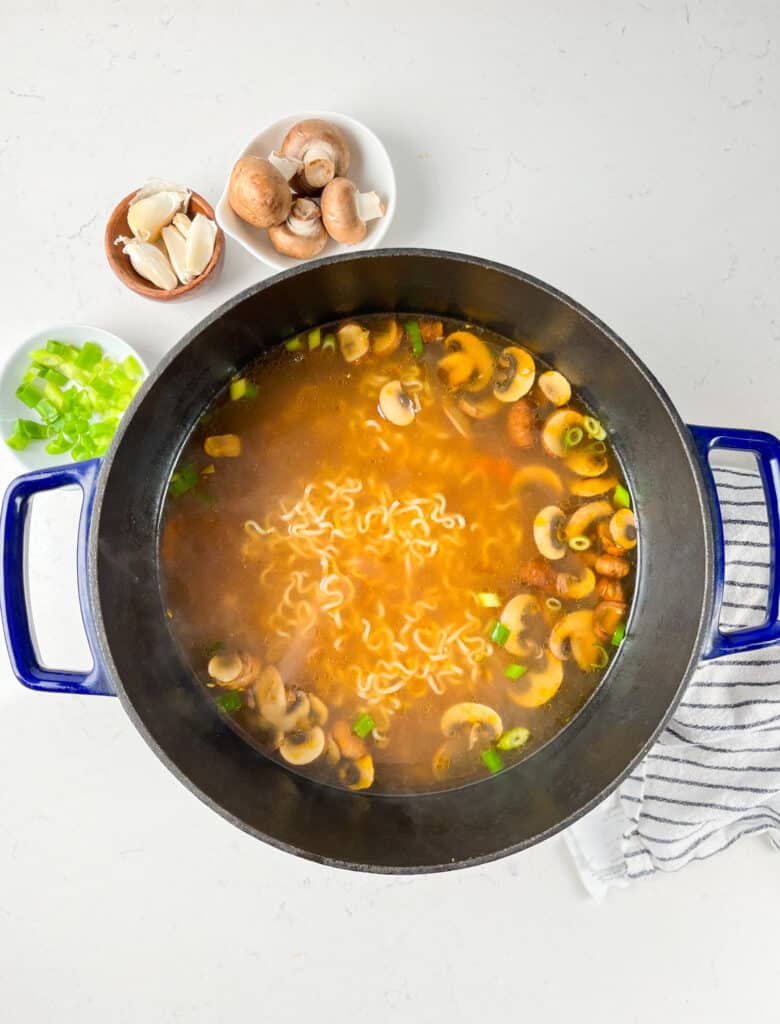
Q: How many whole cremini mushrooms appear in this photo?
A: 4